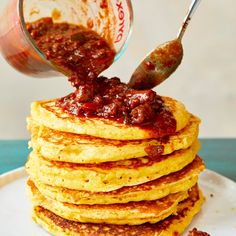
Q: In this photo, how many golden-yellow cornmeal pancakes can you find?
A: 6